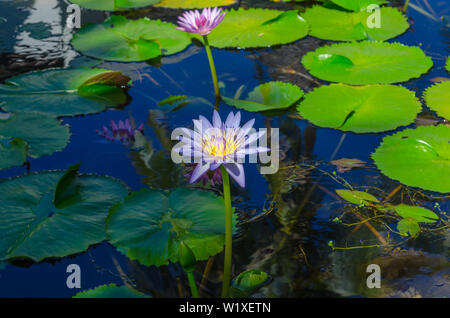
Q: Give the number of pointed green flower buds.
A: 1